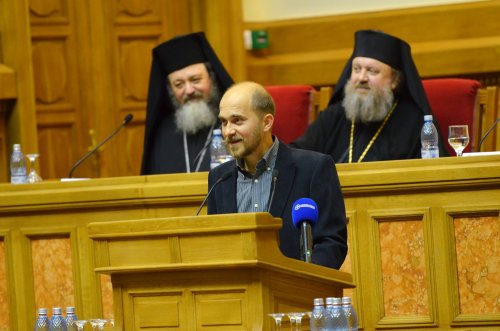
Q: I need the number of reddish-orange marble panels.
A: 6